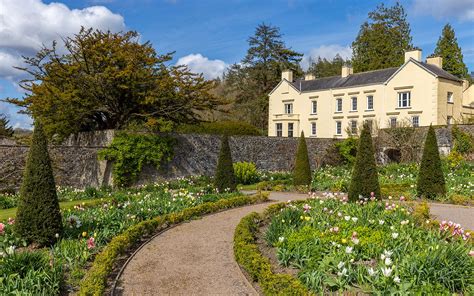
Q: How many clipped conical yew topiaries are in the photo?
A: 5